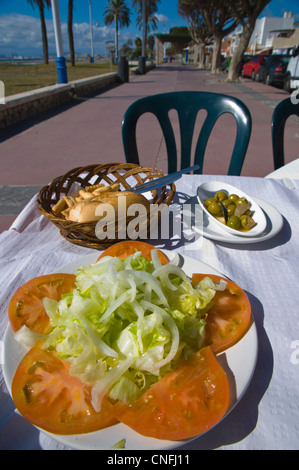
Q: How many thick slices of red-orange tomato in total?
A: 5